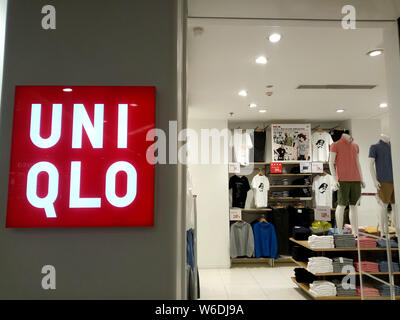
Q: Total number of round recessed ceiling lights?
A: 8